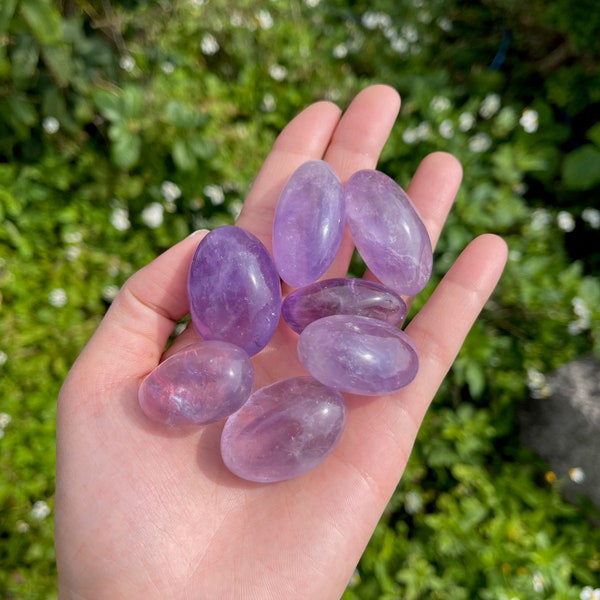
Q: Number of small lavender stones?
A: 7